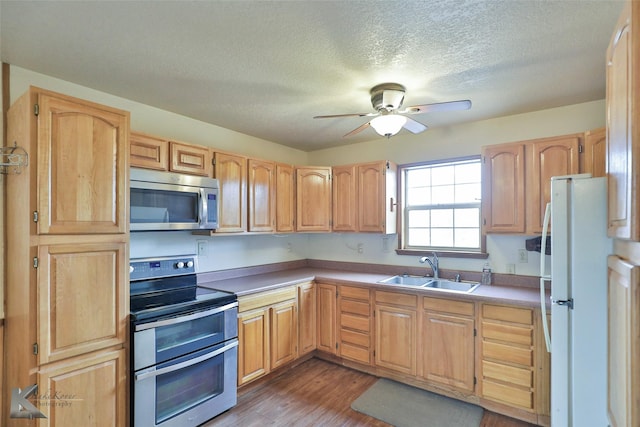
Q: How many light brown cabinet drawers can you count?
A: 13